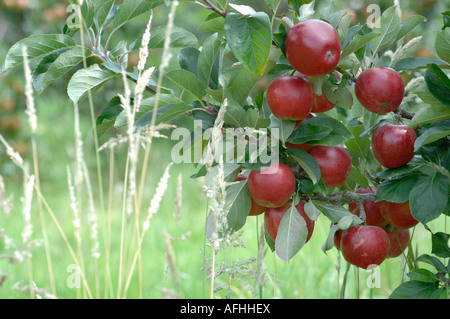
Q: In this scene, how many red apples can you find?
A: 15